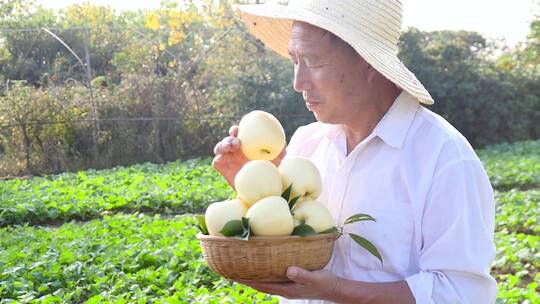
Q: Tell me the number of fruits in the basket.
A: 5